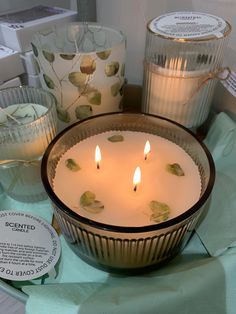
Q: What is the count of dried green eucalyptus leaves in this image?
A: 5